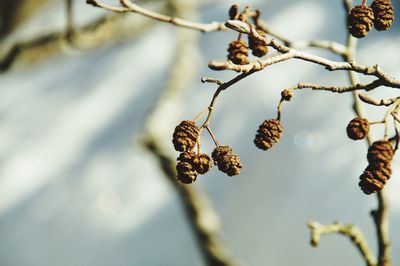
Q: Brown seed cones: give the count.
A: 12